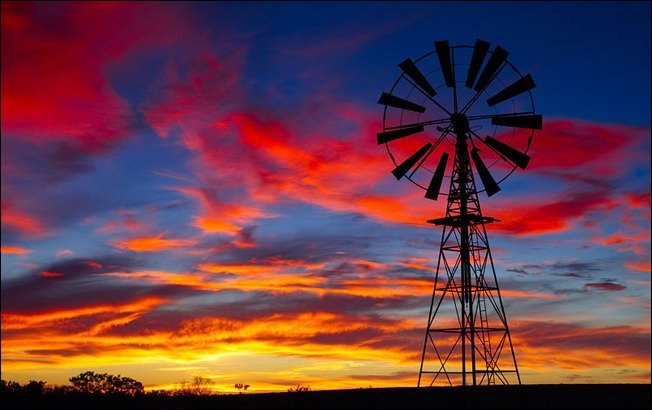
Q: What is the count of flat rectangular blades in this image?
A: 12